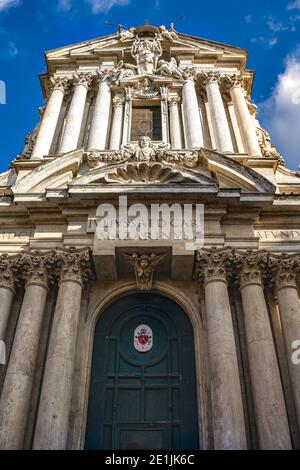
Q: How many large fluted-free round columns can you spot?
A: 12